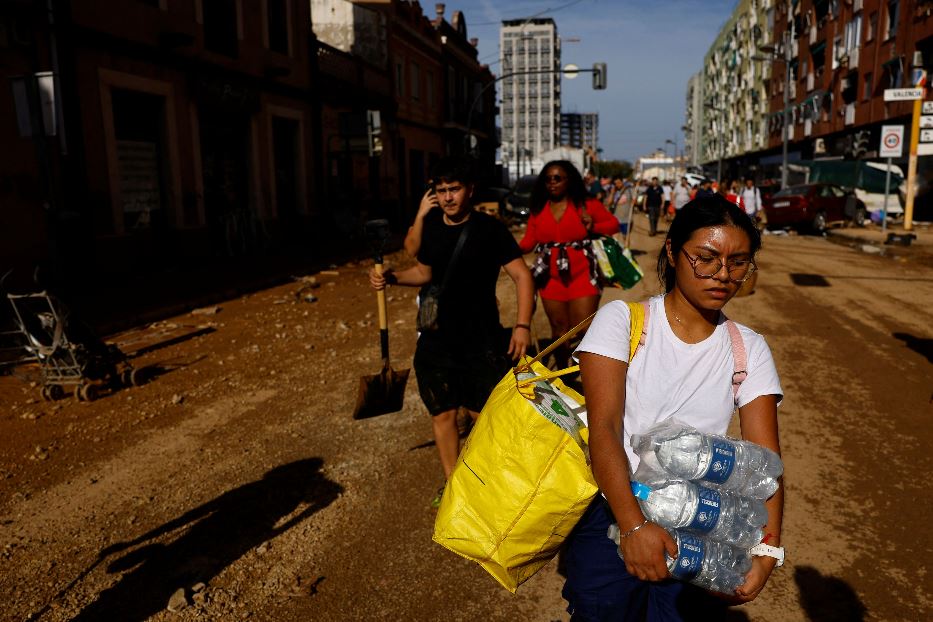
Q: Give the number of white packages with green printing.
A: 1